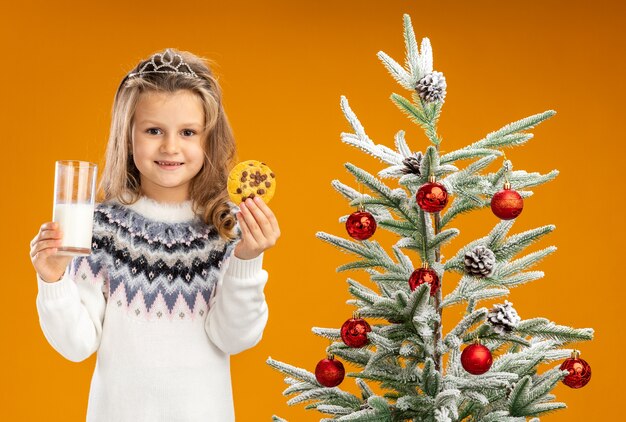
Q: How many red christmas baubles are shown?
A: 8